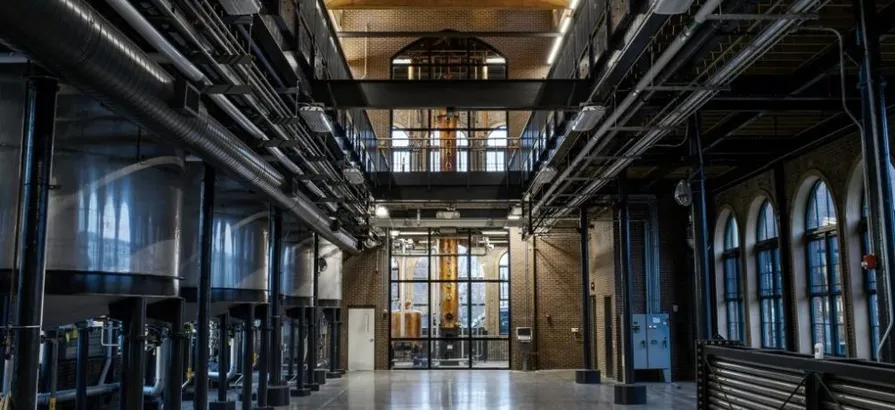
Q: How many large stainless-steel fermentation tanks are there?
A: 4